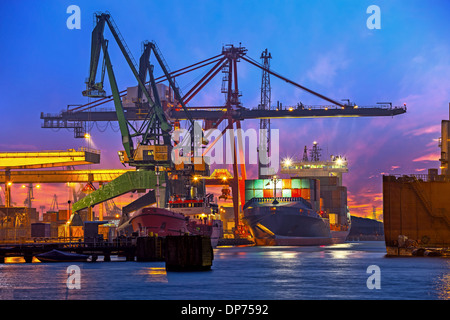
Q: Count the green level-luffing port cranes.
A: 2